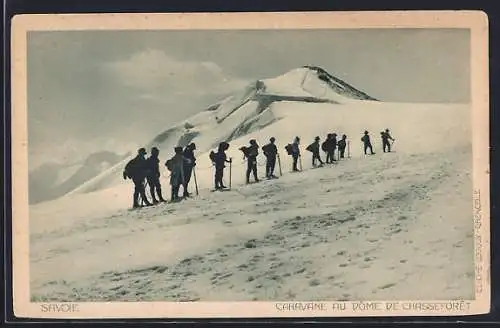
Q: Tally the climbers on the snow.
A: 14